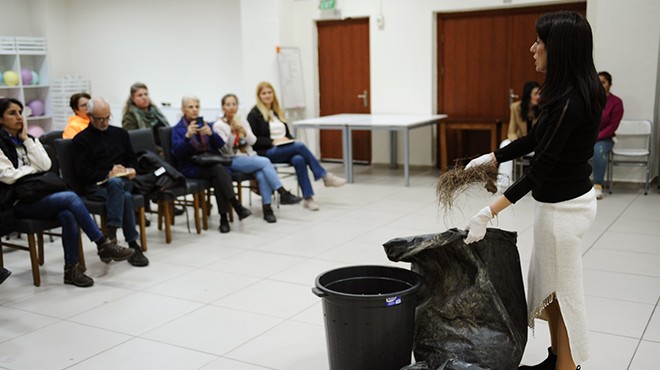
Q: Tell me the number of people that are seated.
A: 9